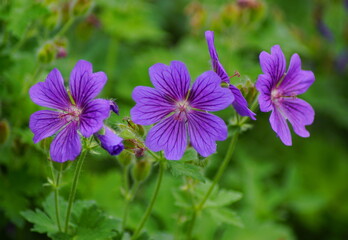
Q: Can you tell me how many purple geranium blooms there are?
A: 4